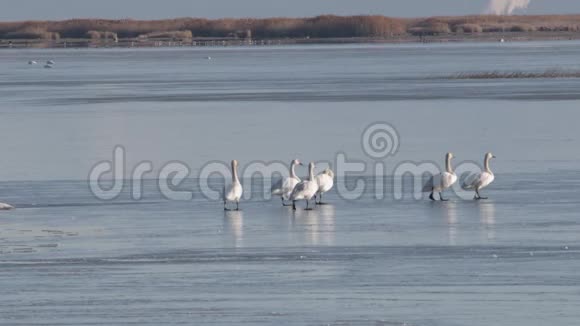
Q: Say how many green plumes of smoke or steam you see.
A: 0